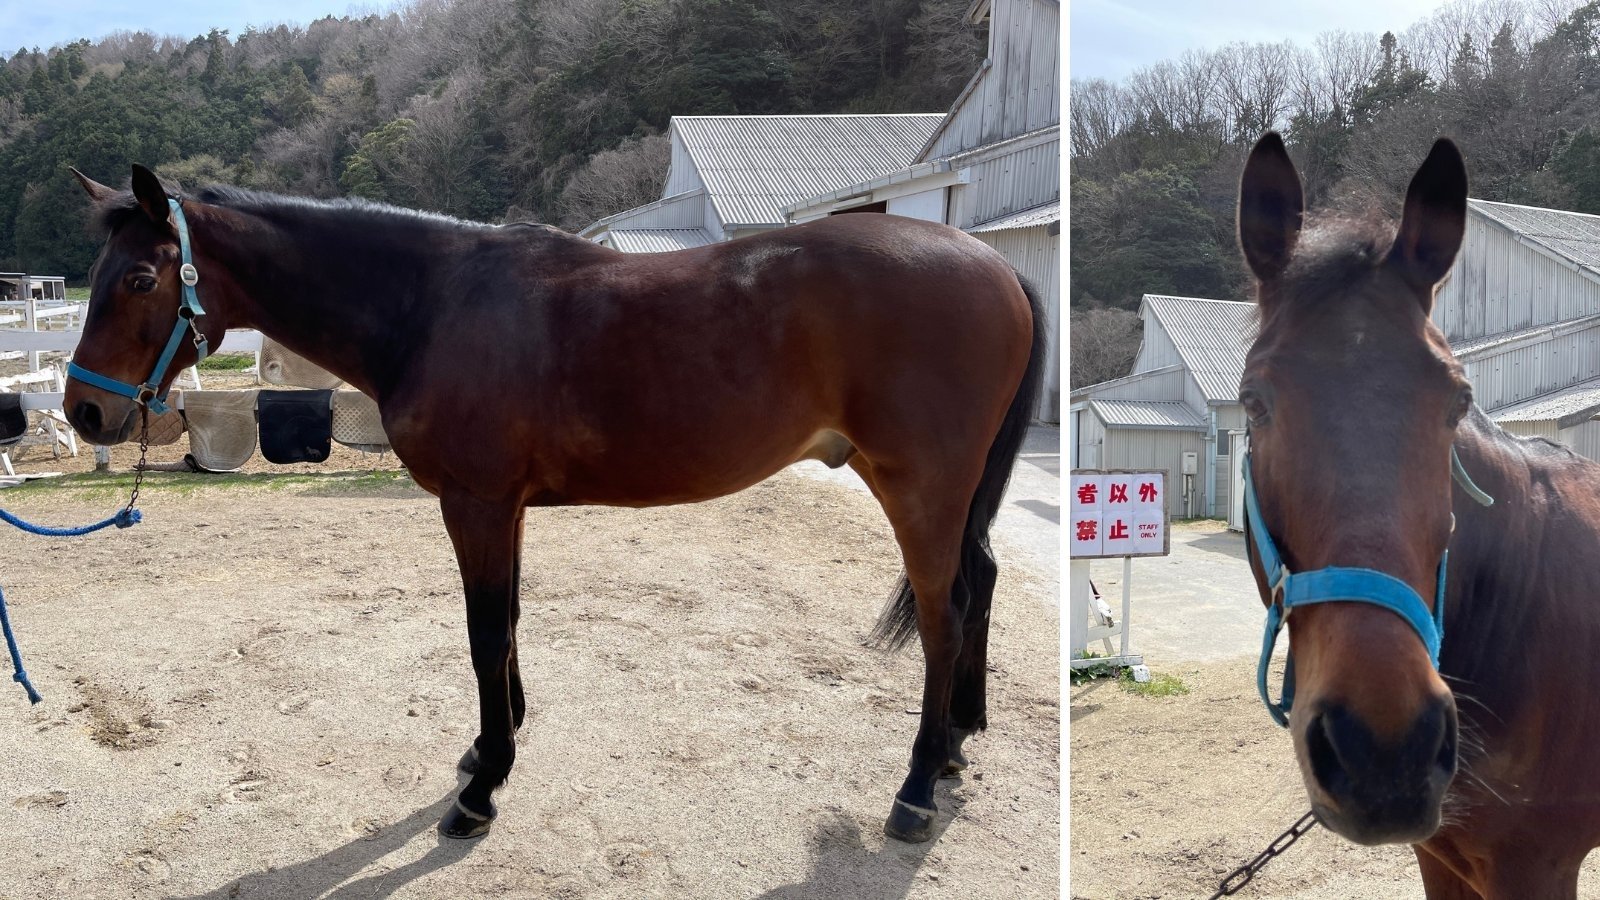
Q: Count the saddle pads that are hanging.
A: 6